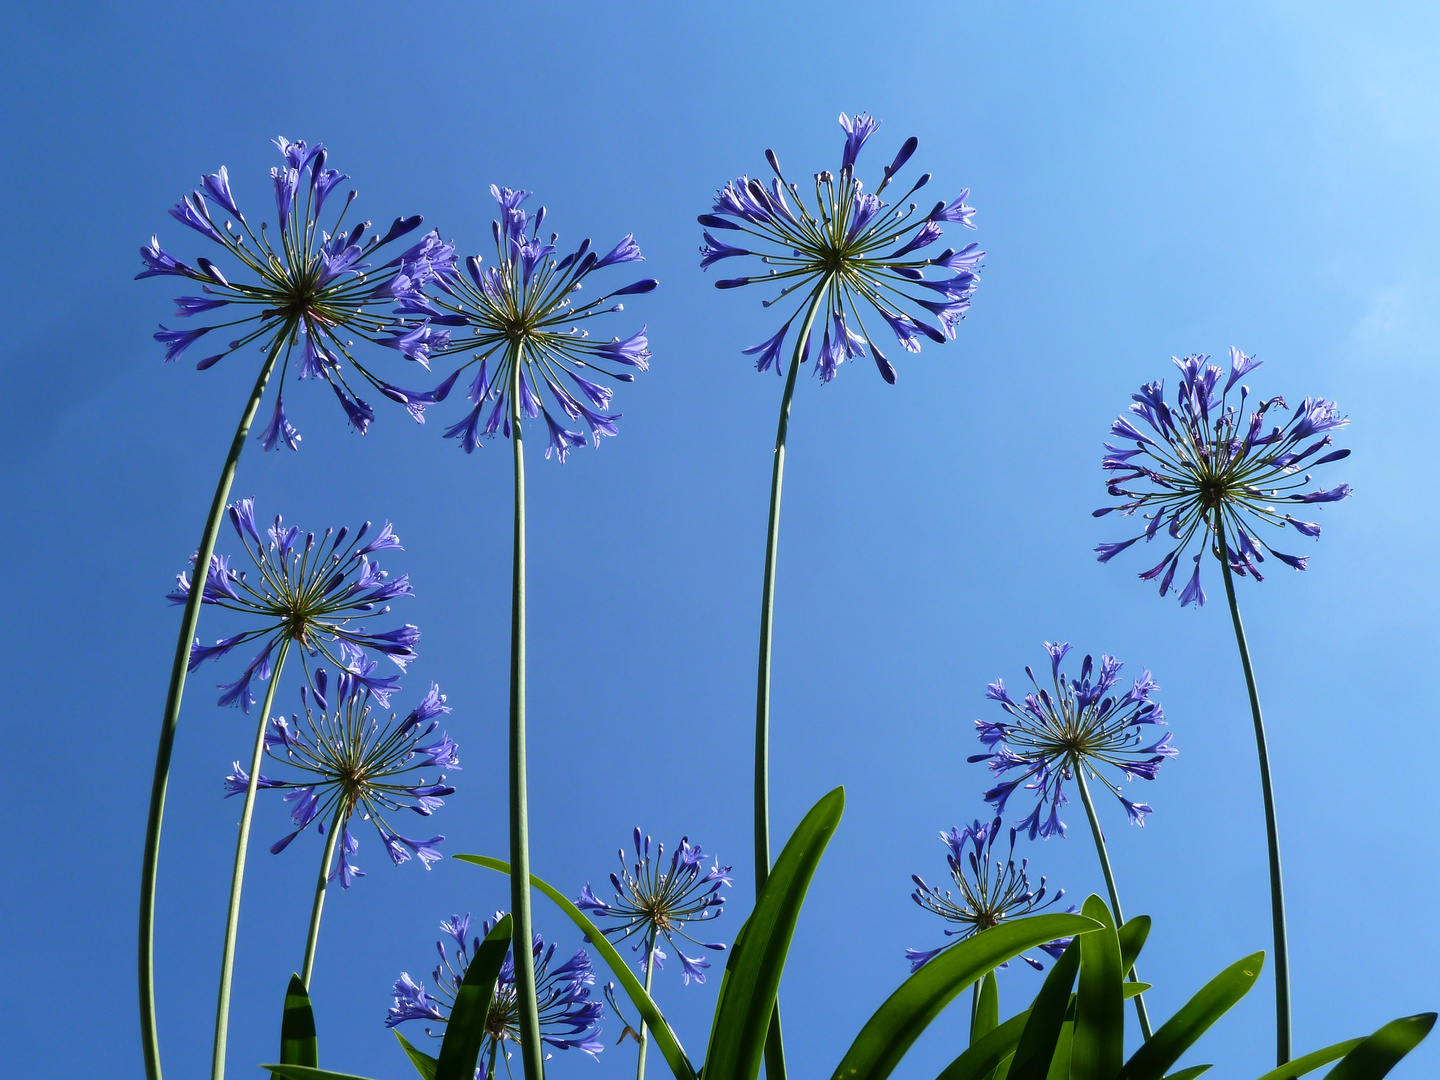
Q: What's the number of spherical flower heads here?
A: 10